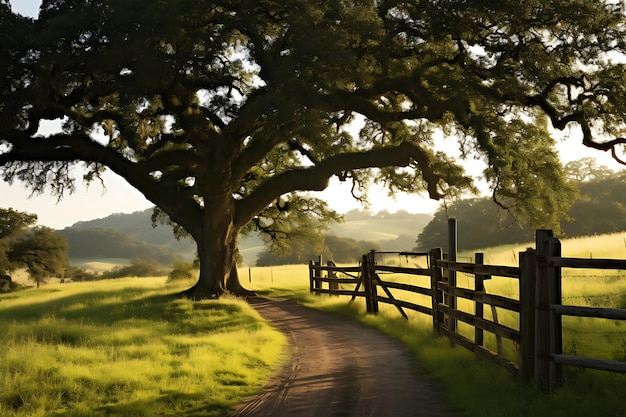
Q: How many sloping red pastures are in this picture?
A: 0